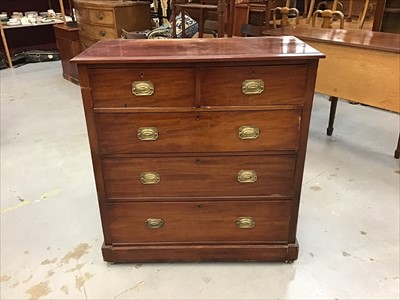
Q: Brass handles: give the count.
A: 8